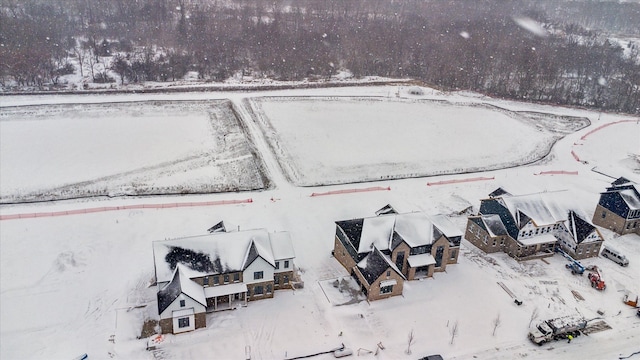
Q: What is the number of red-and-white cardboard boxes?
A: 0